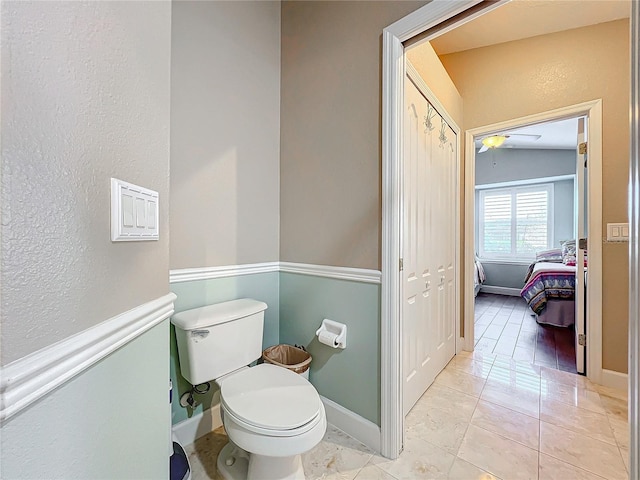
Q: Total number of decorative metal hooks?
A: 2